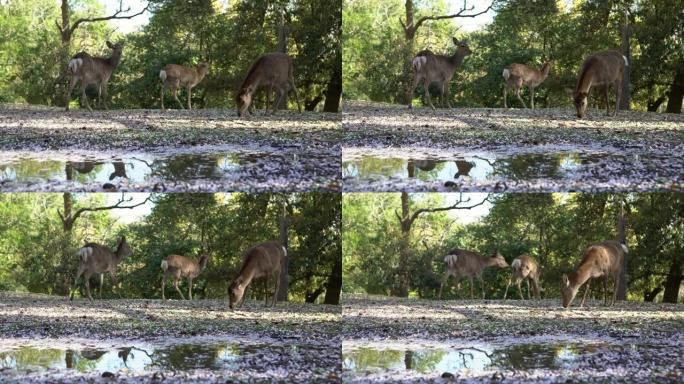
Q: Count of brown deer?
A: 12